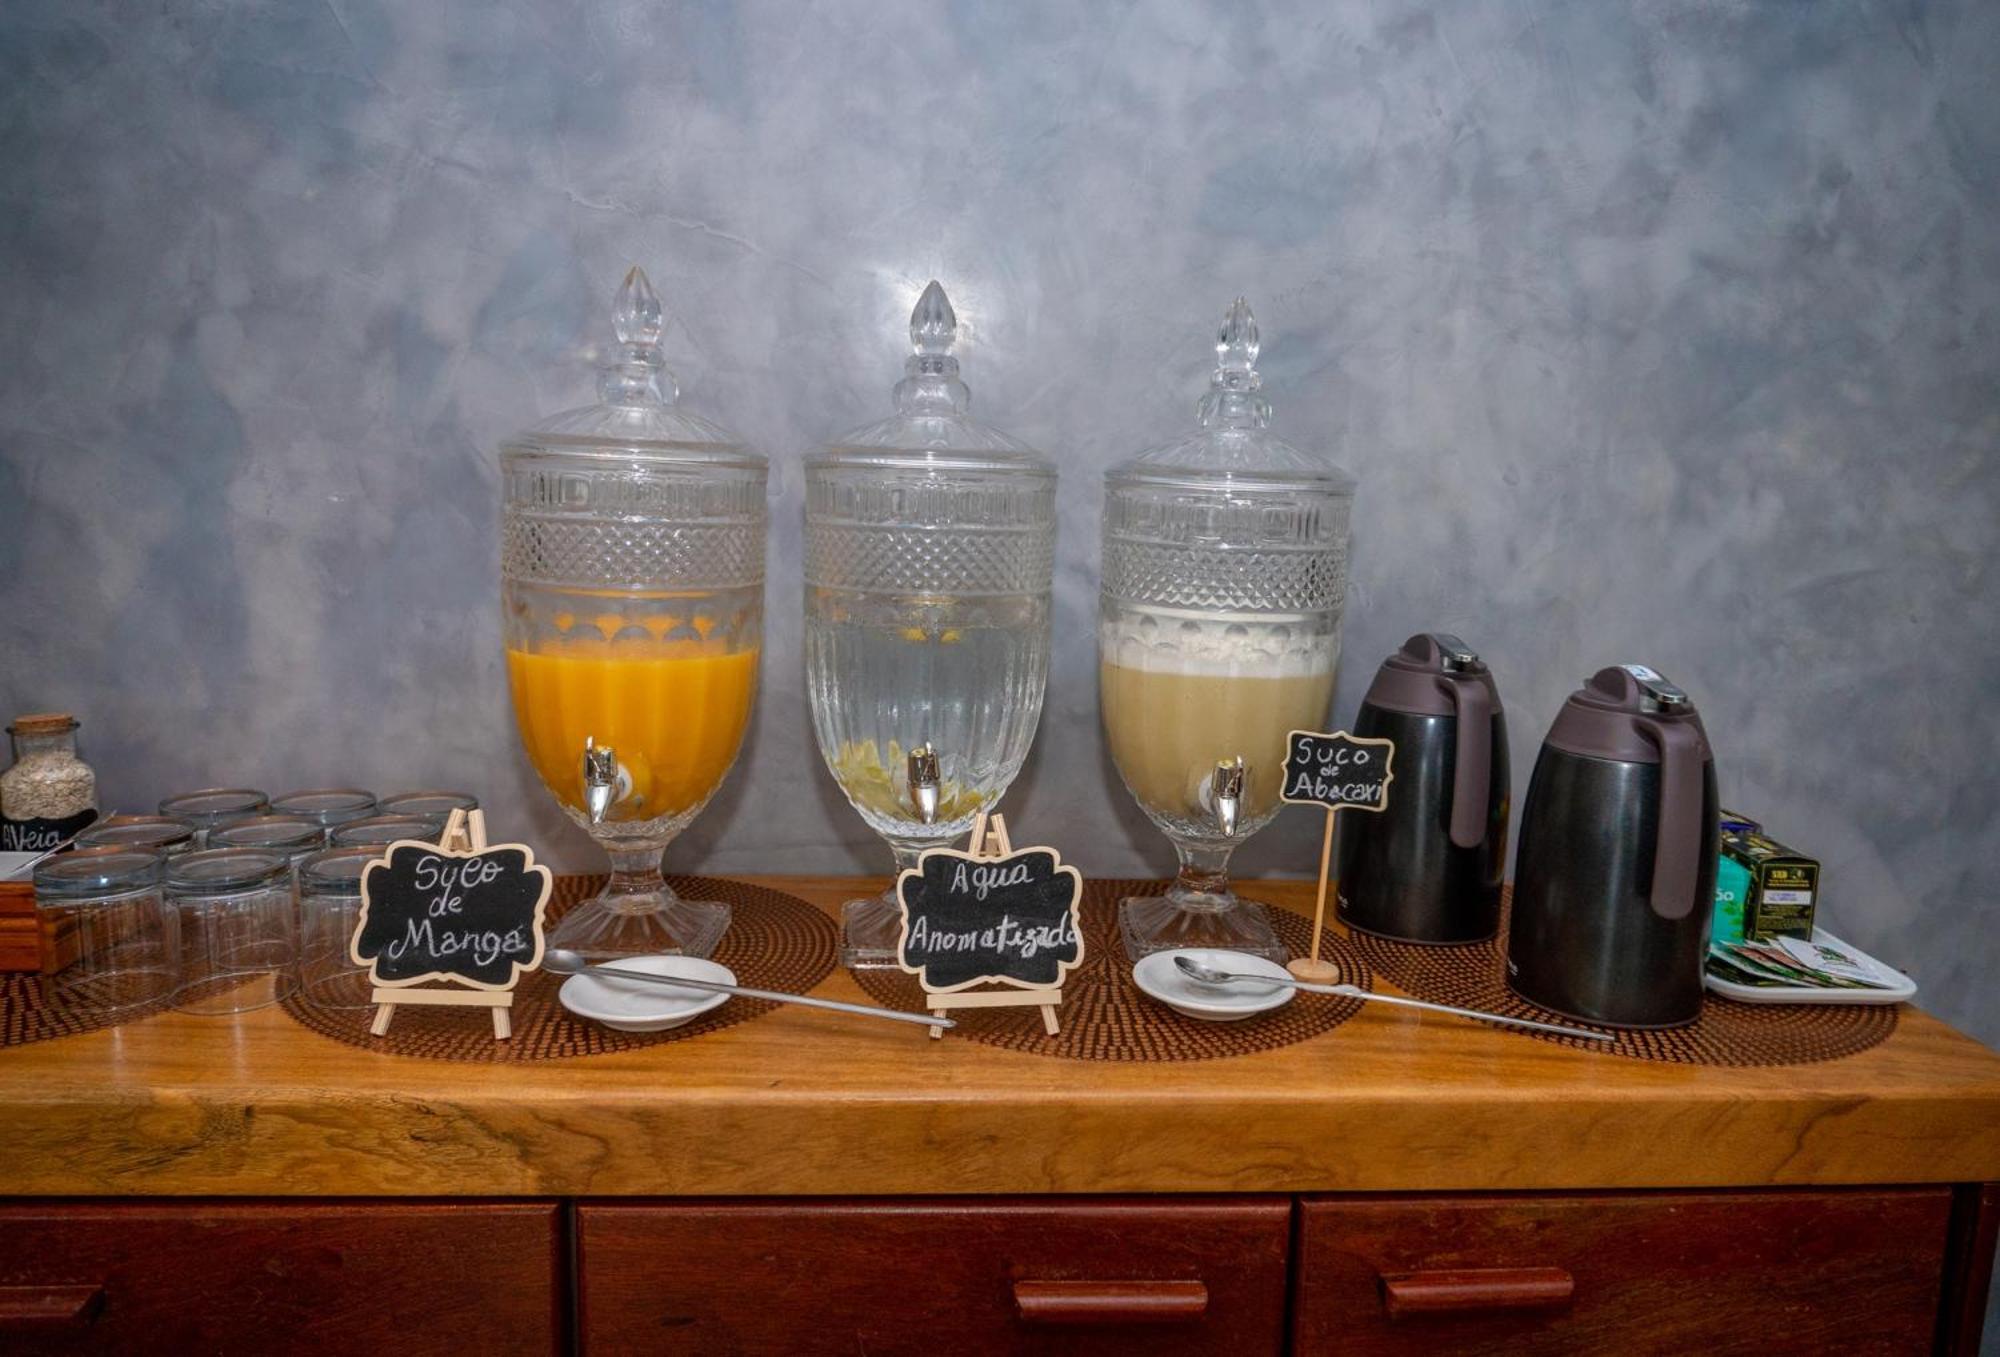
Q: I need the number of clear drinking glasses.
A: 9